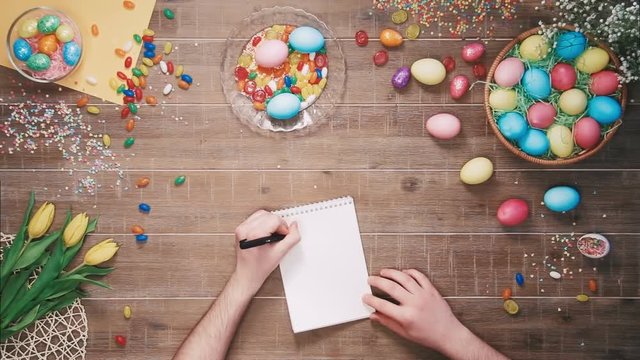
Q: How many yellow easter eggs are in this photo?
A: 9